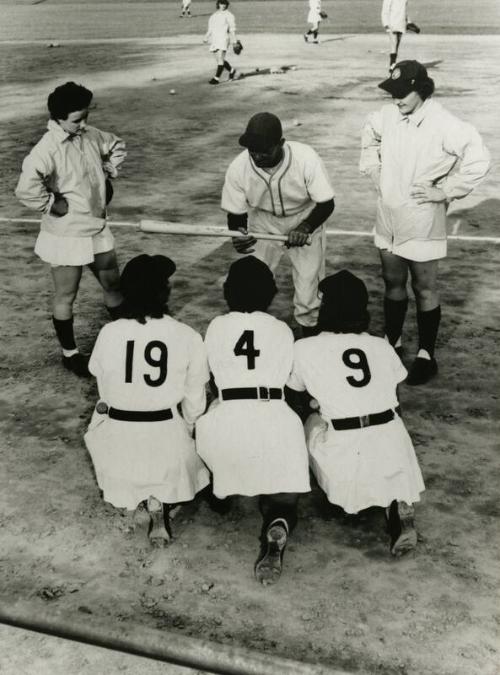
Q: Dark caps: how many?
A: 5